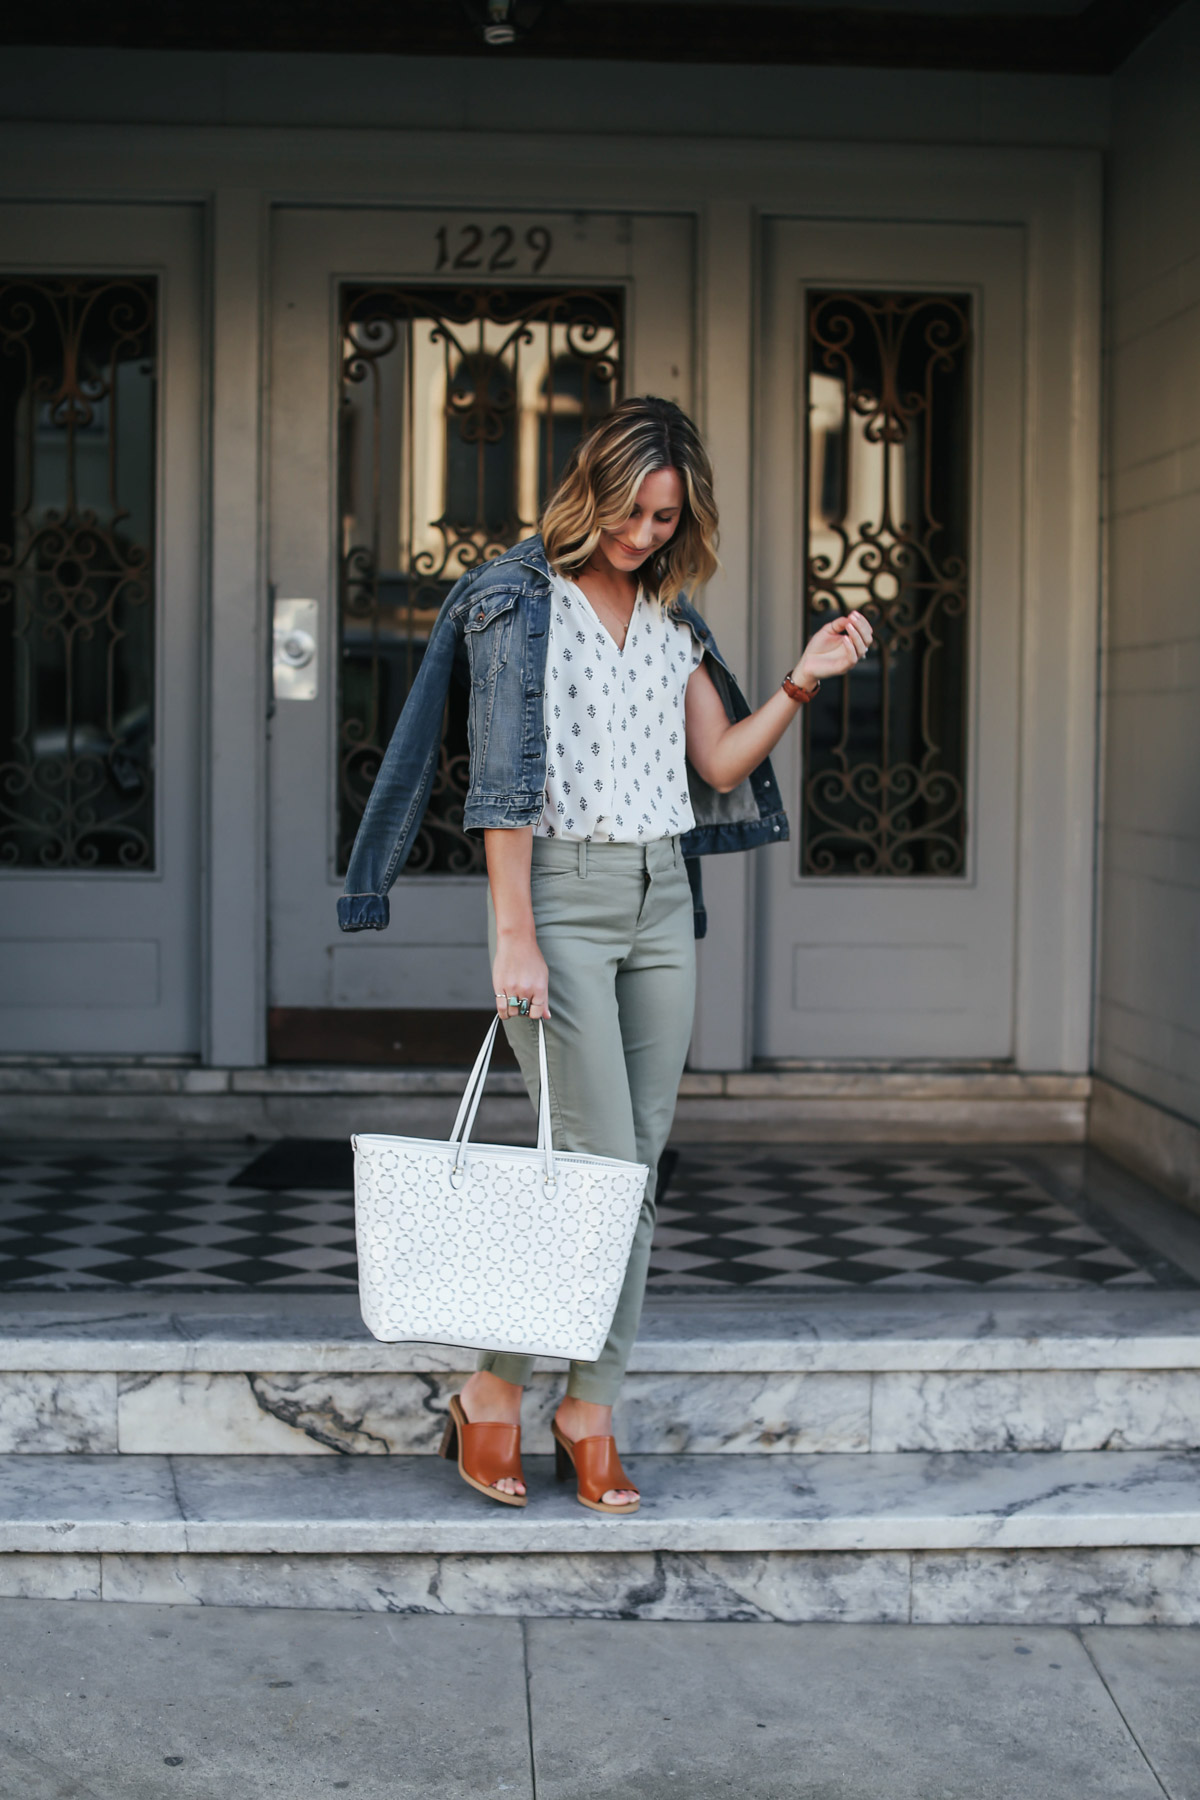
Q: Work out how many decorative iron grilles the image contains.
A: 3